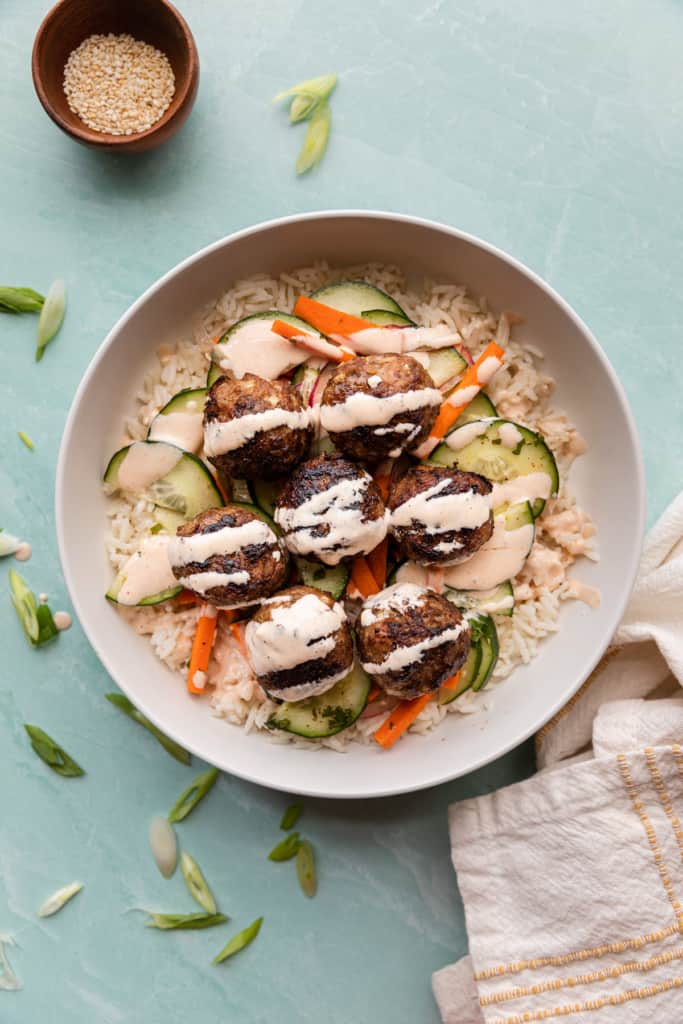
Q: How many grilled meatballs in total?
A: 7